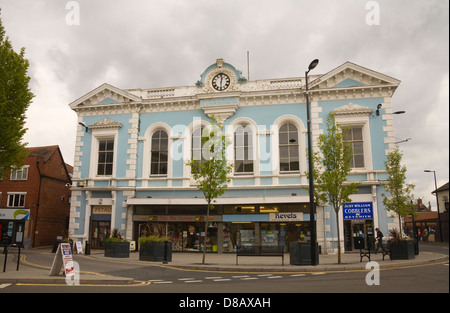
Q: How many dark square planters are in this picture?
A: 4